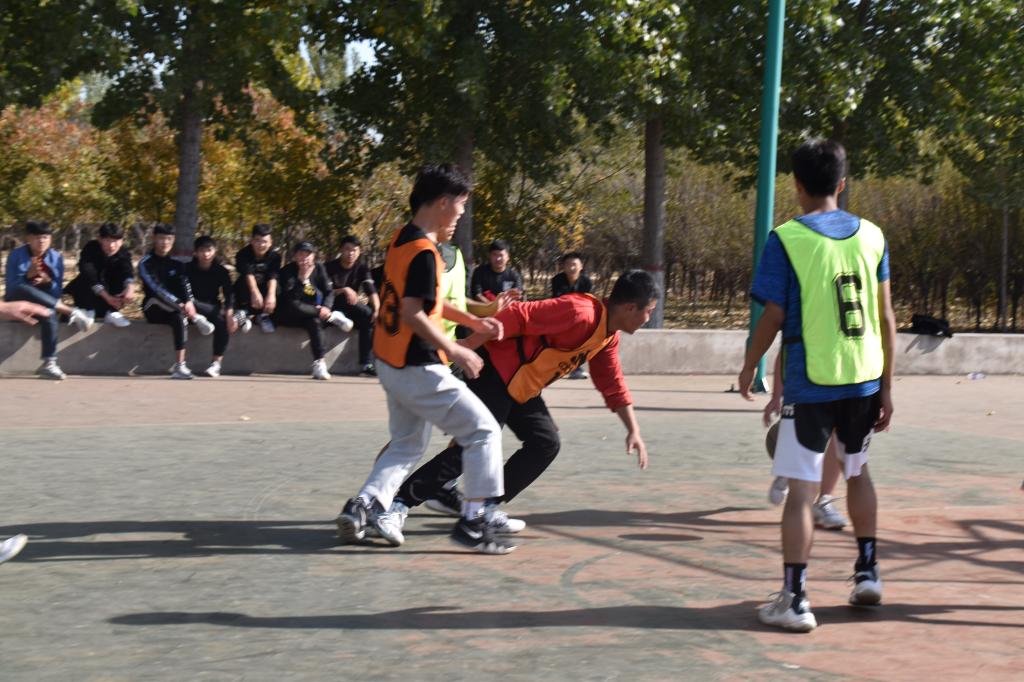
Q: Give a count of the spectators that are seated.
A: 9